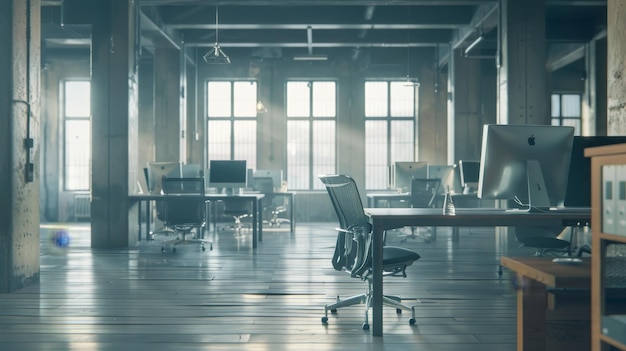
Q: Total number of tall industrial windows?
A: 5